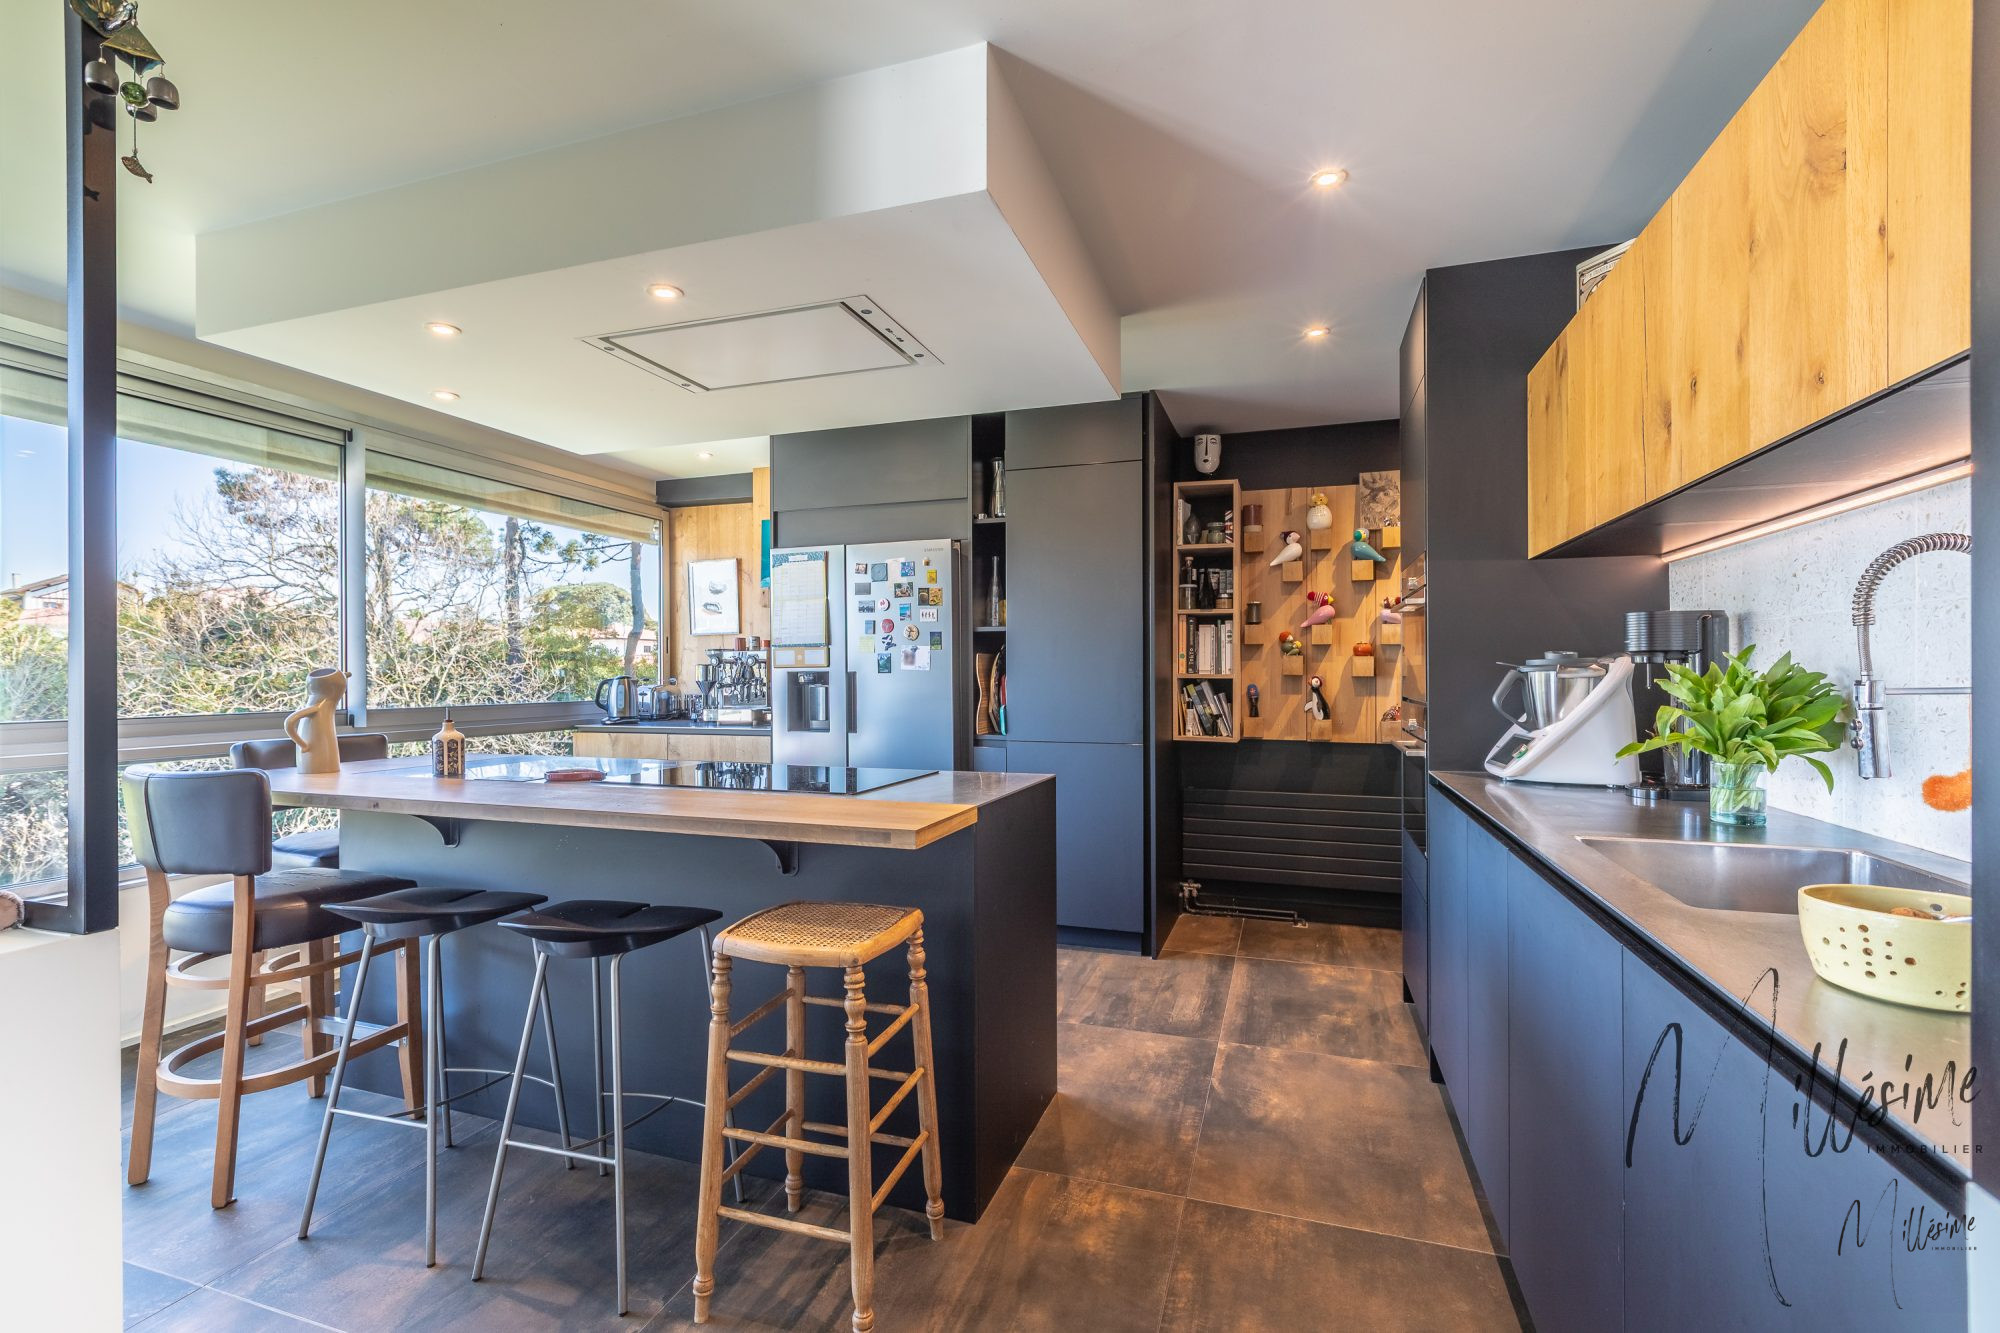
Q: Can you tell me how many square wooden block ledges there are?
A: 13